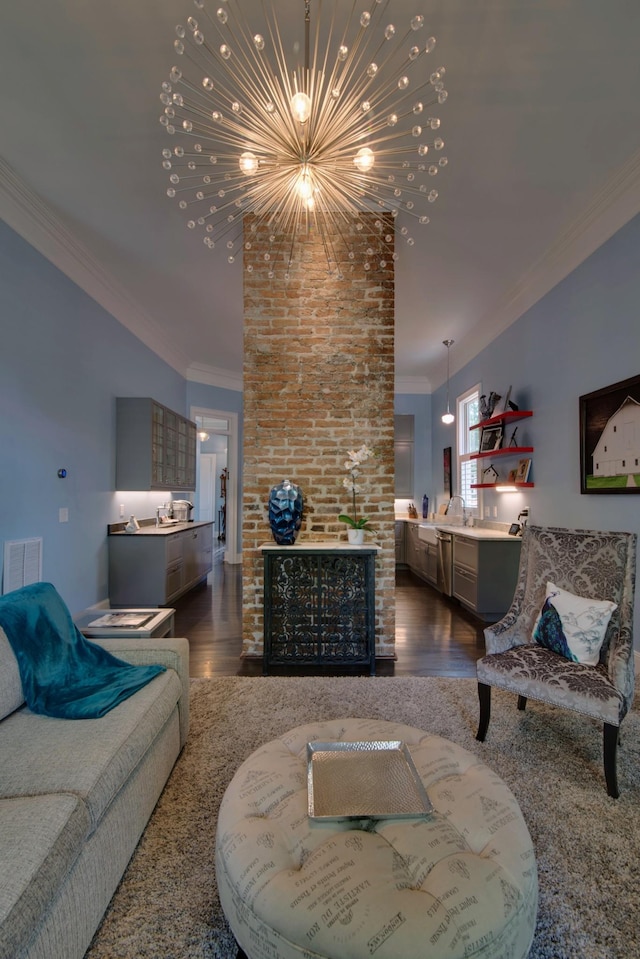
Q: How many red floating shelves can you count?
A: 3